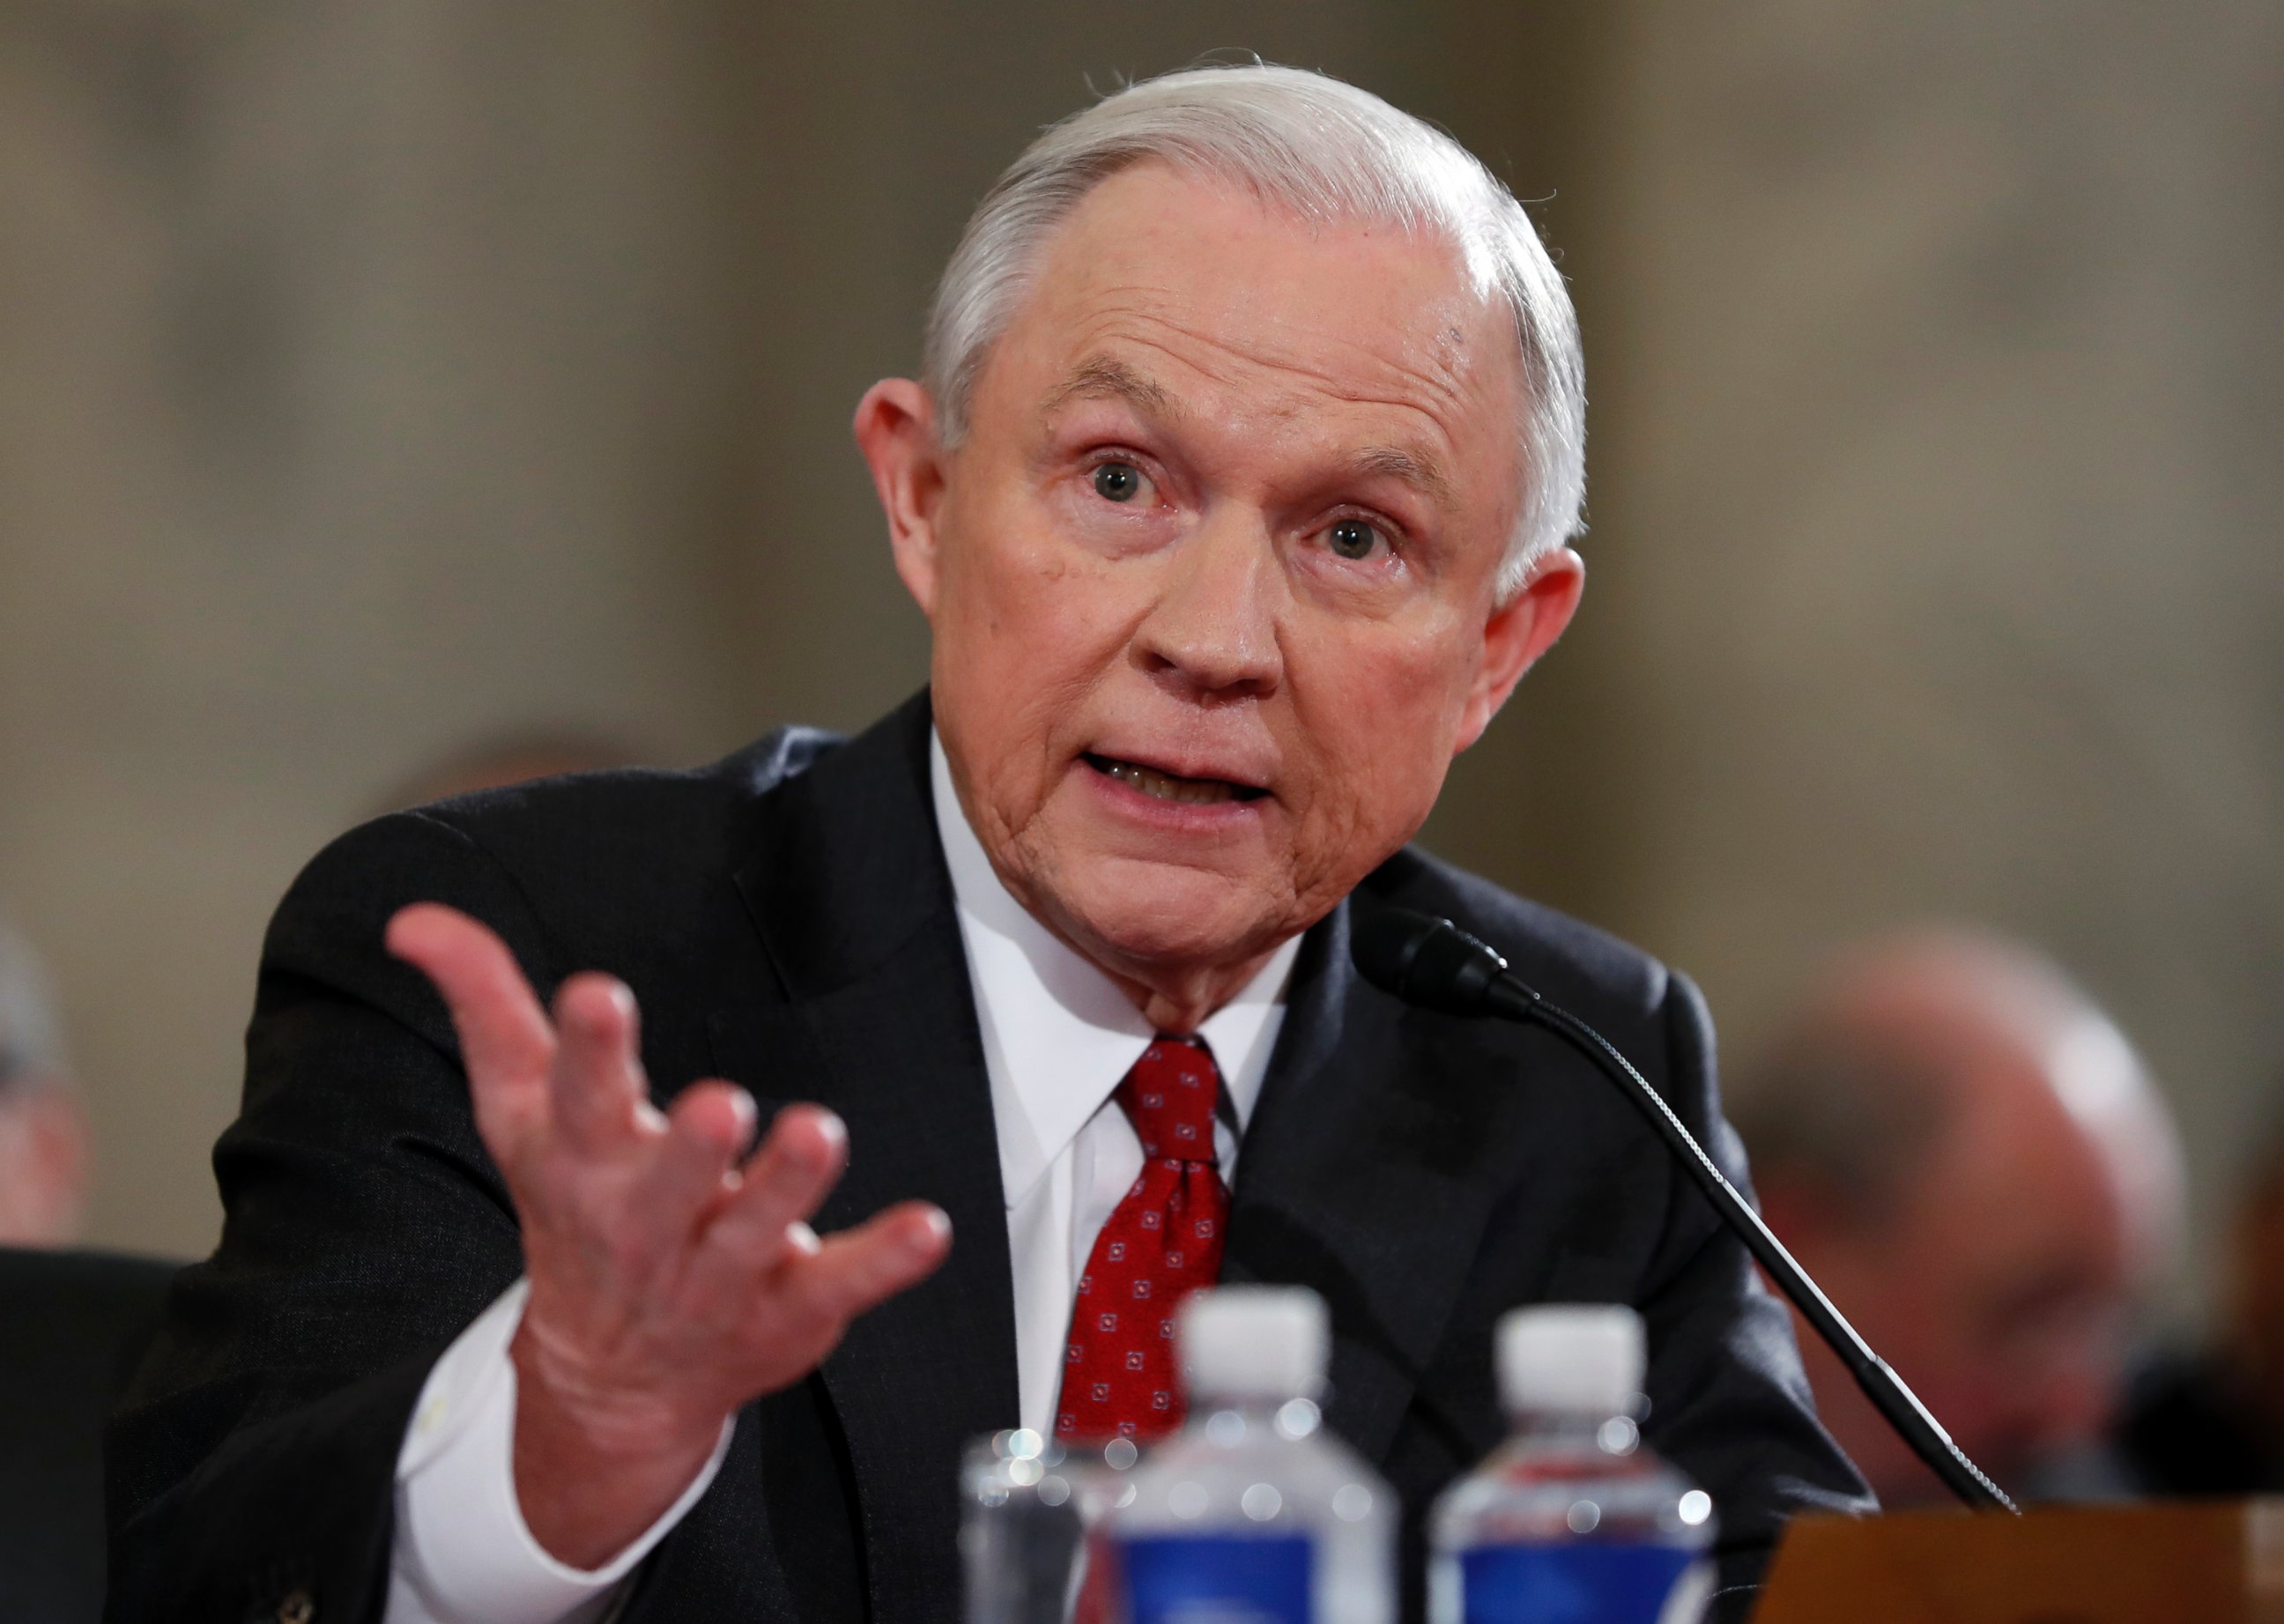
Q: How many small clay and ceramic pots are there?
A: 0